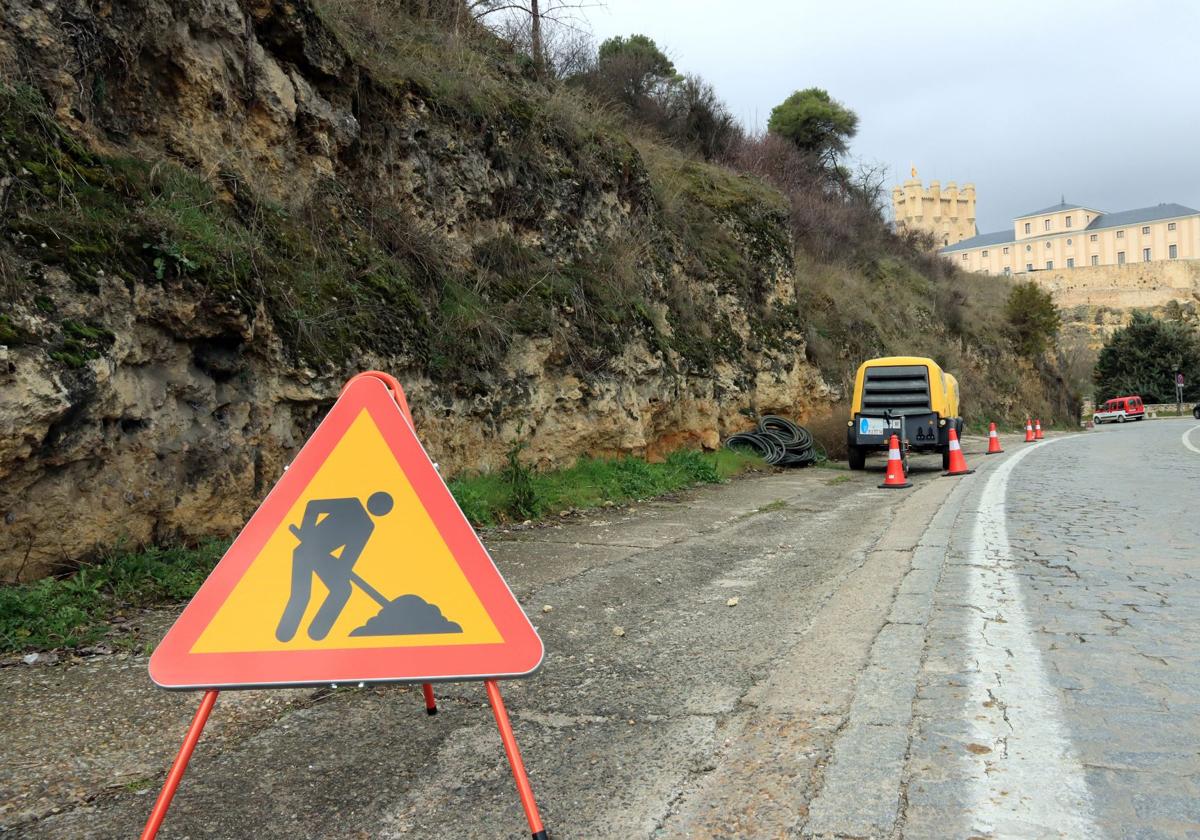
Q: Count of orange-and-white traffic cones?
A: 5